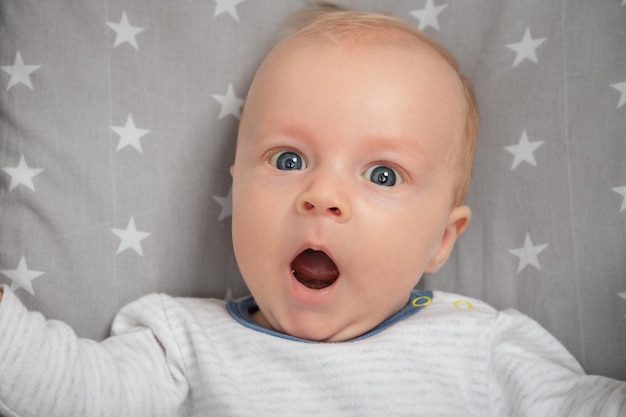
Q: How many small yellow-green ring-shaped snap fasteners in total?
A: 2